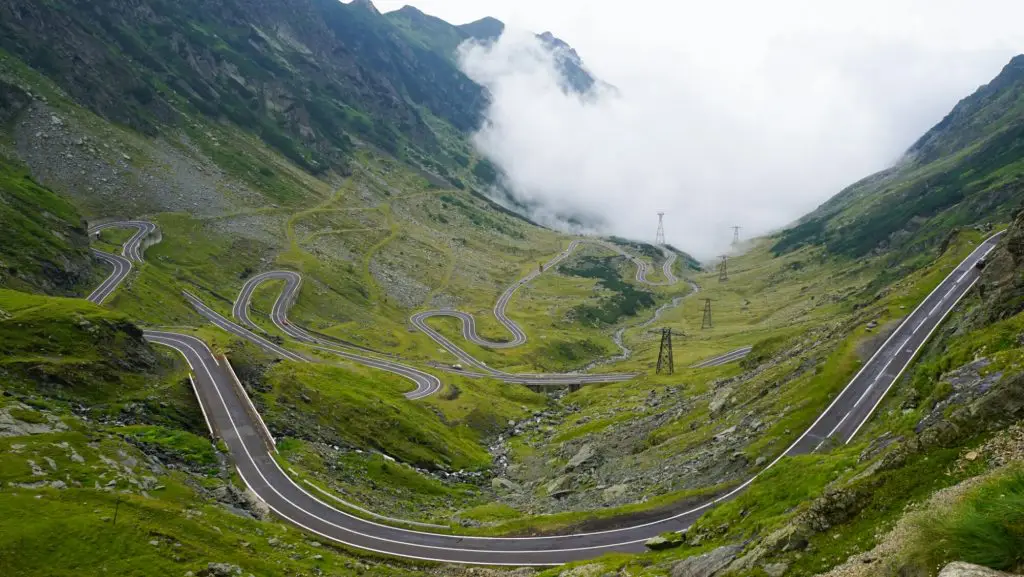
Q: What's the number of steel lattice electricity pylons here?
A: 5